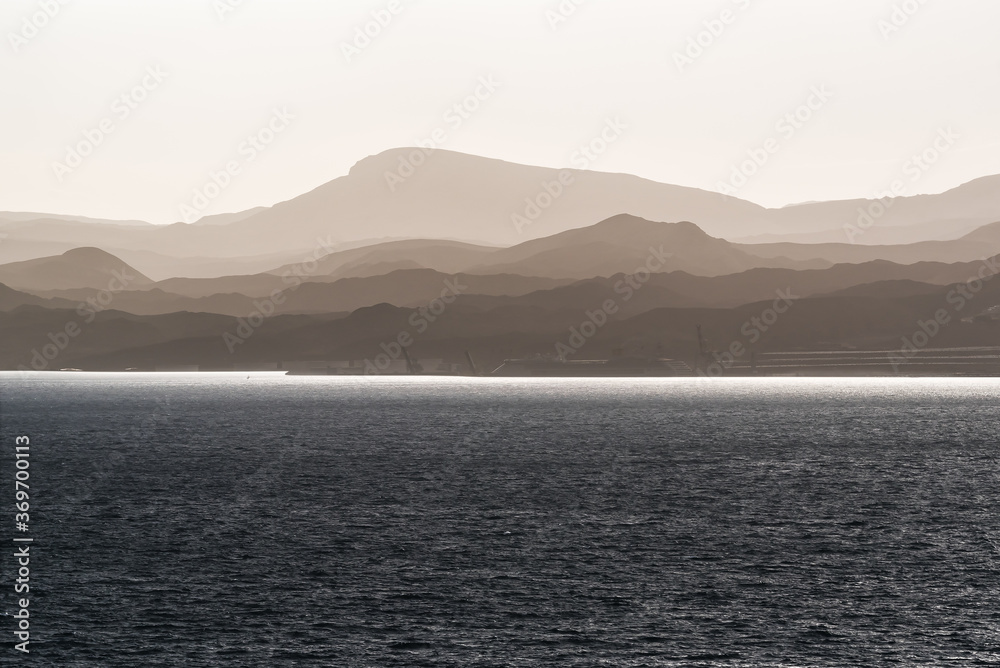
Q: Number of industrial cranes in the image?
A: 3